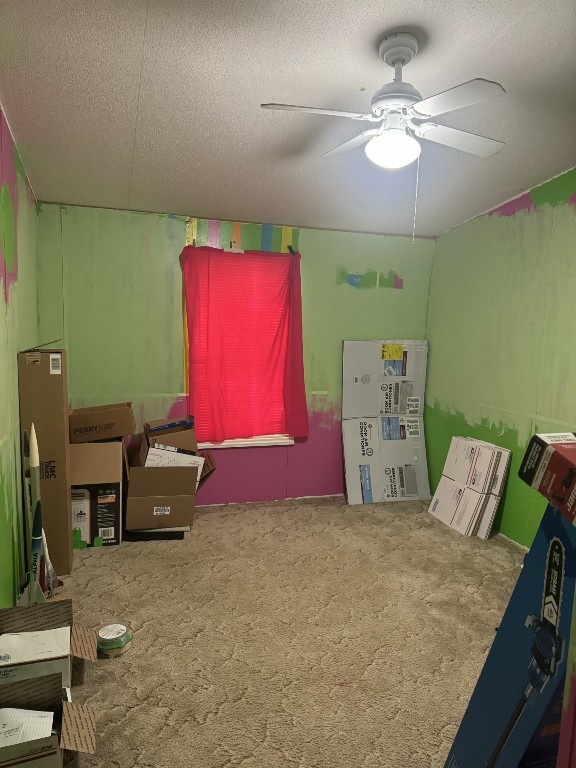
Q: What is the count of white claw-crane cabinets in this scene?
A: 0